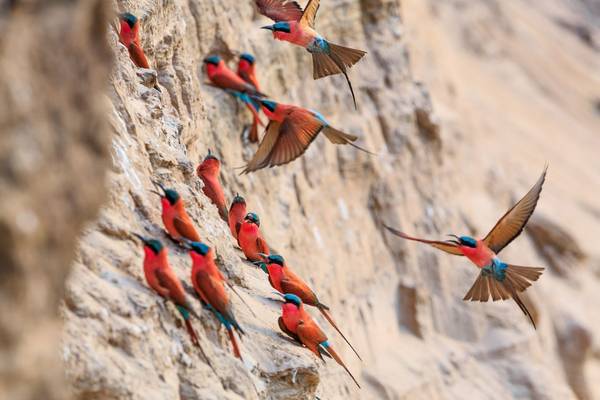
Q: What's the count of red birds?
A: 14